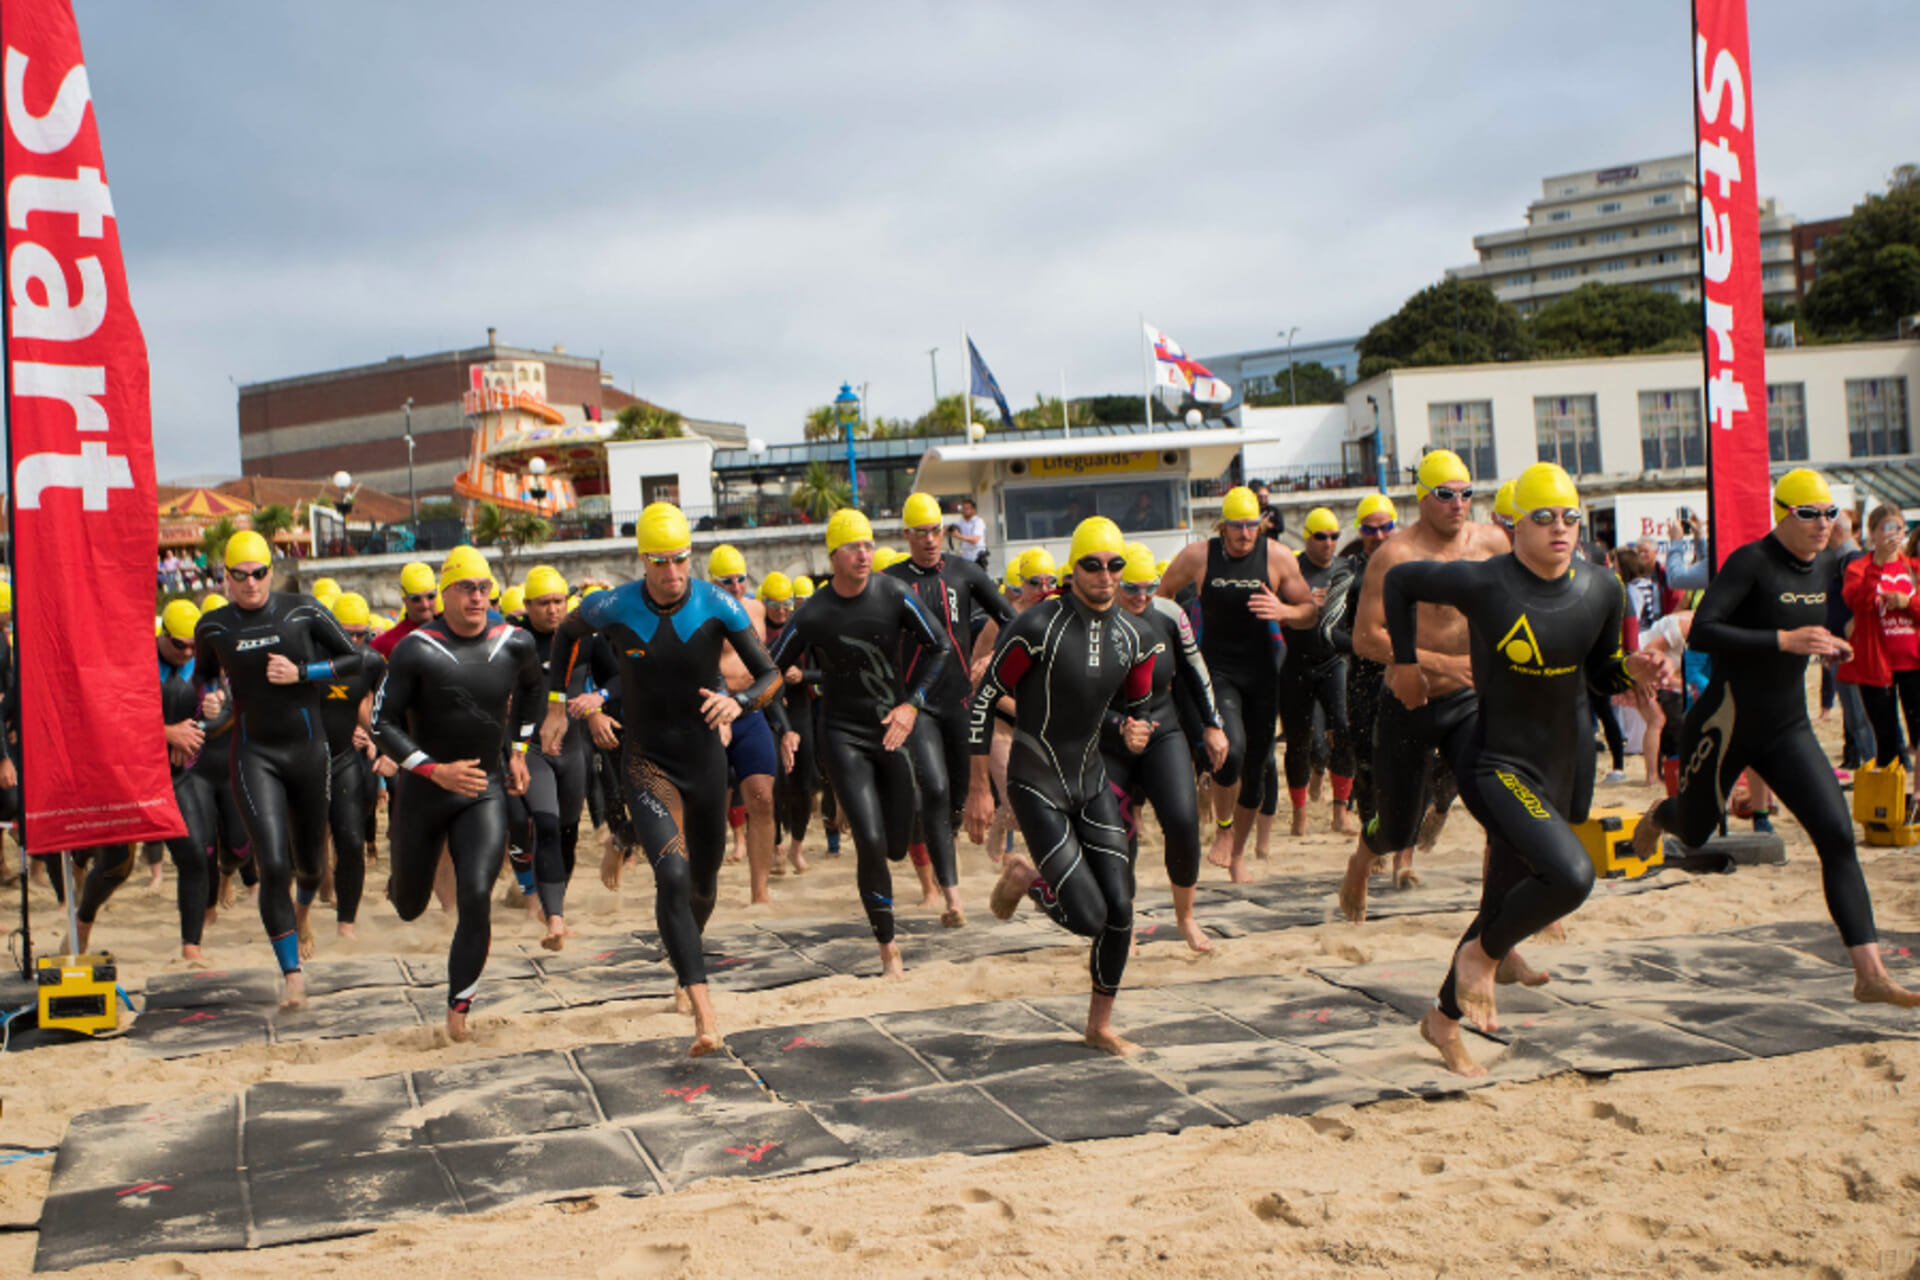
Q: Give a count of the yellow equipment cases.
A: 3